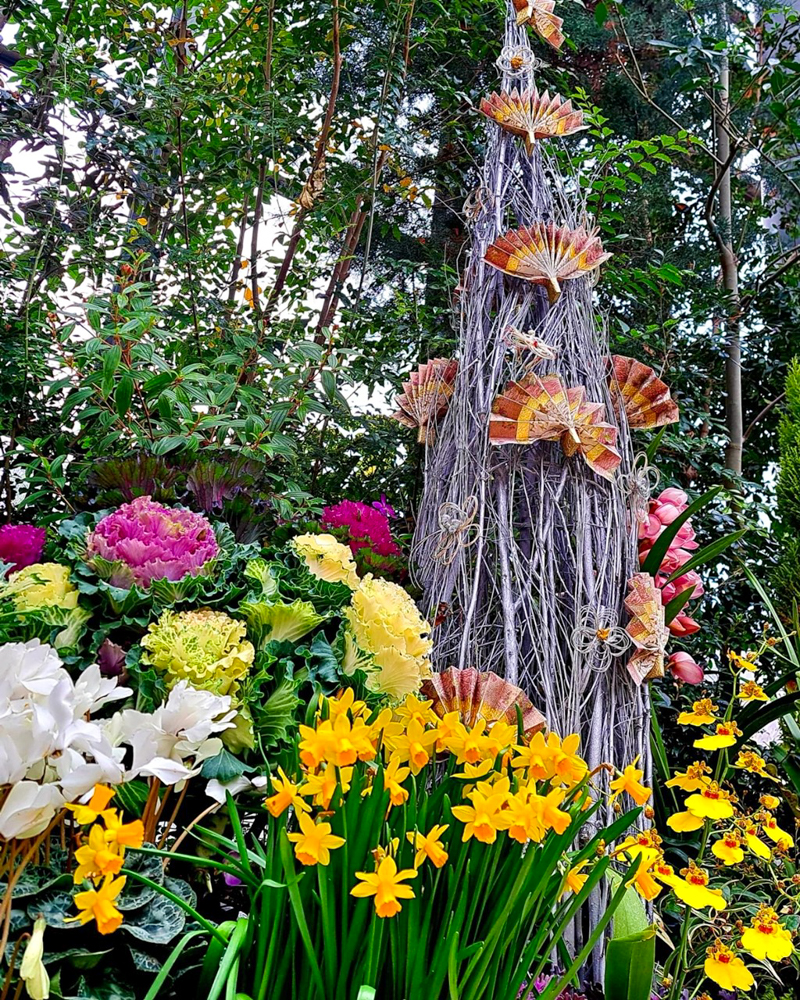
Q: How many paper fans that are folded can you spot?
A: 8